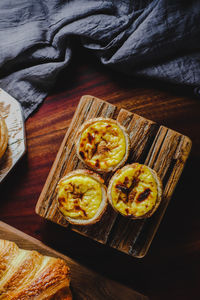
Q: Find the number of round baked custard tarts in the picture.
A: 3